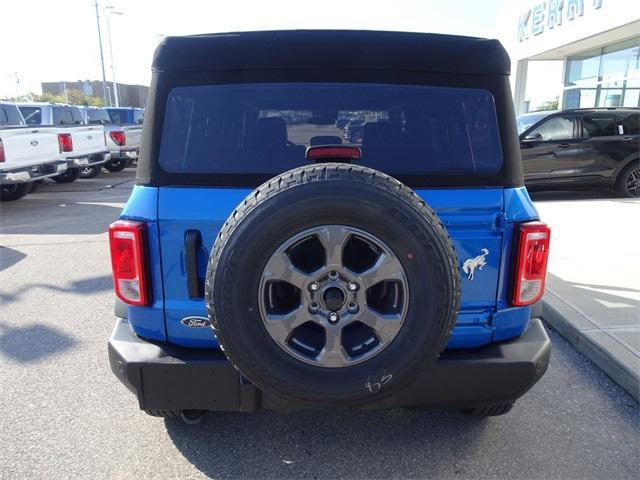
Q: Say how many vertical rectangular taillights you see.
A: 2